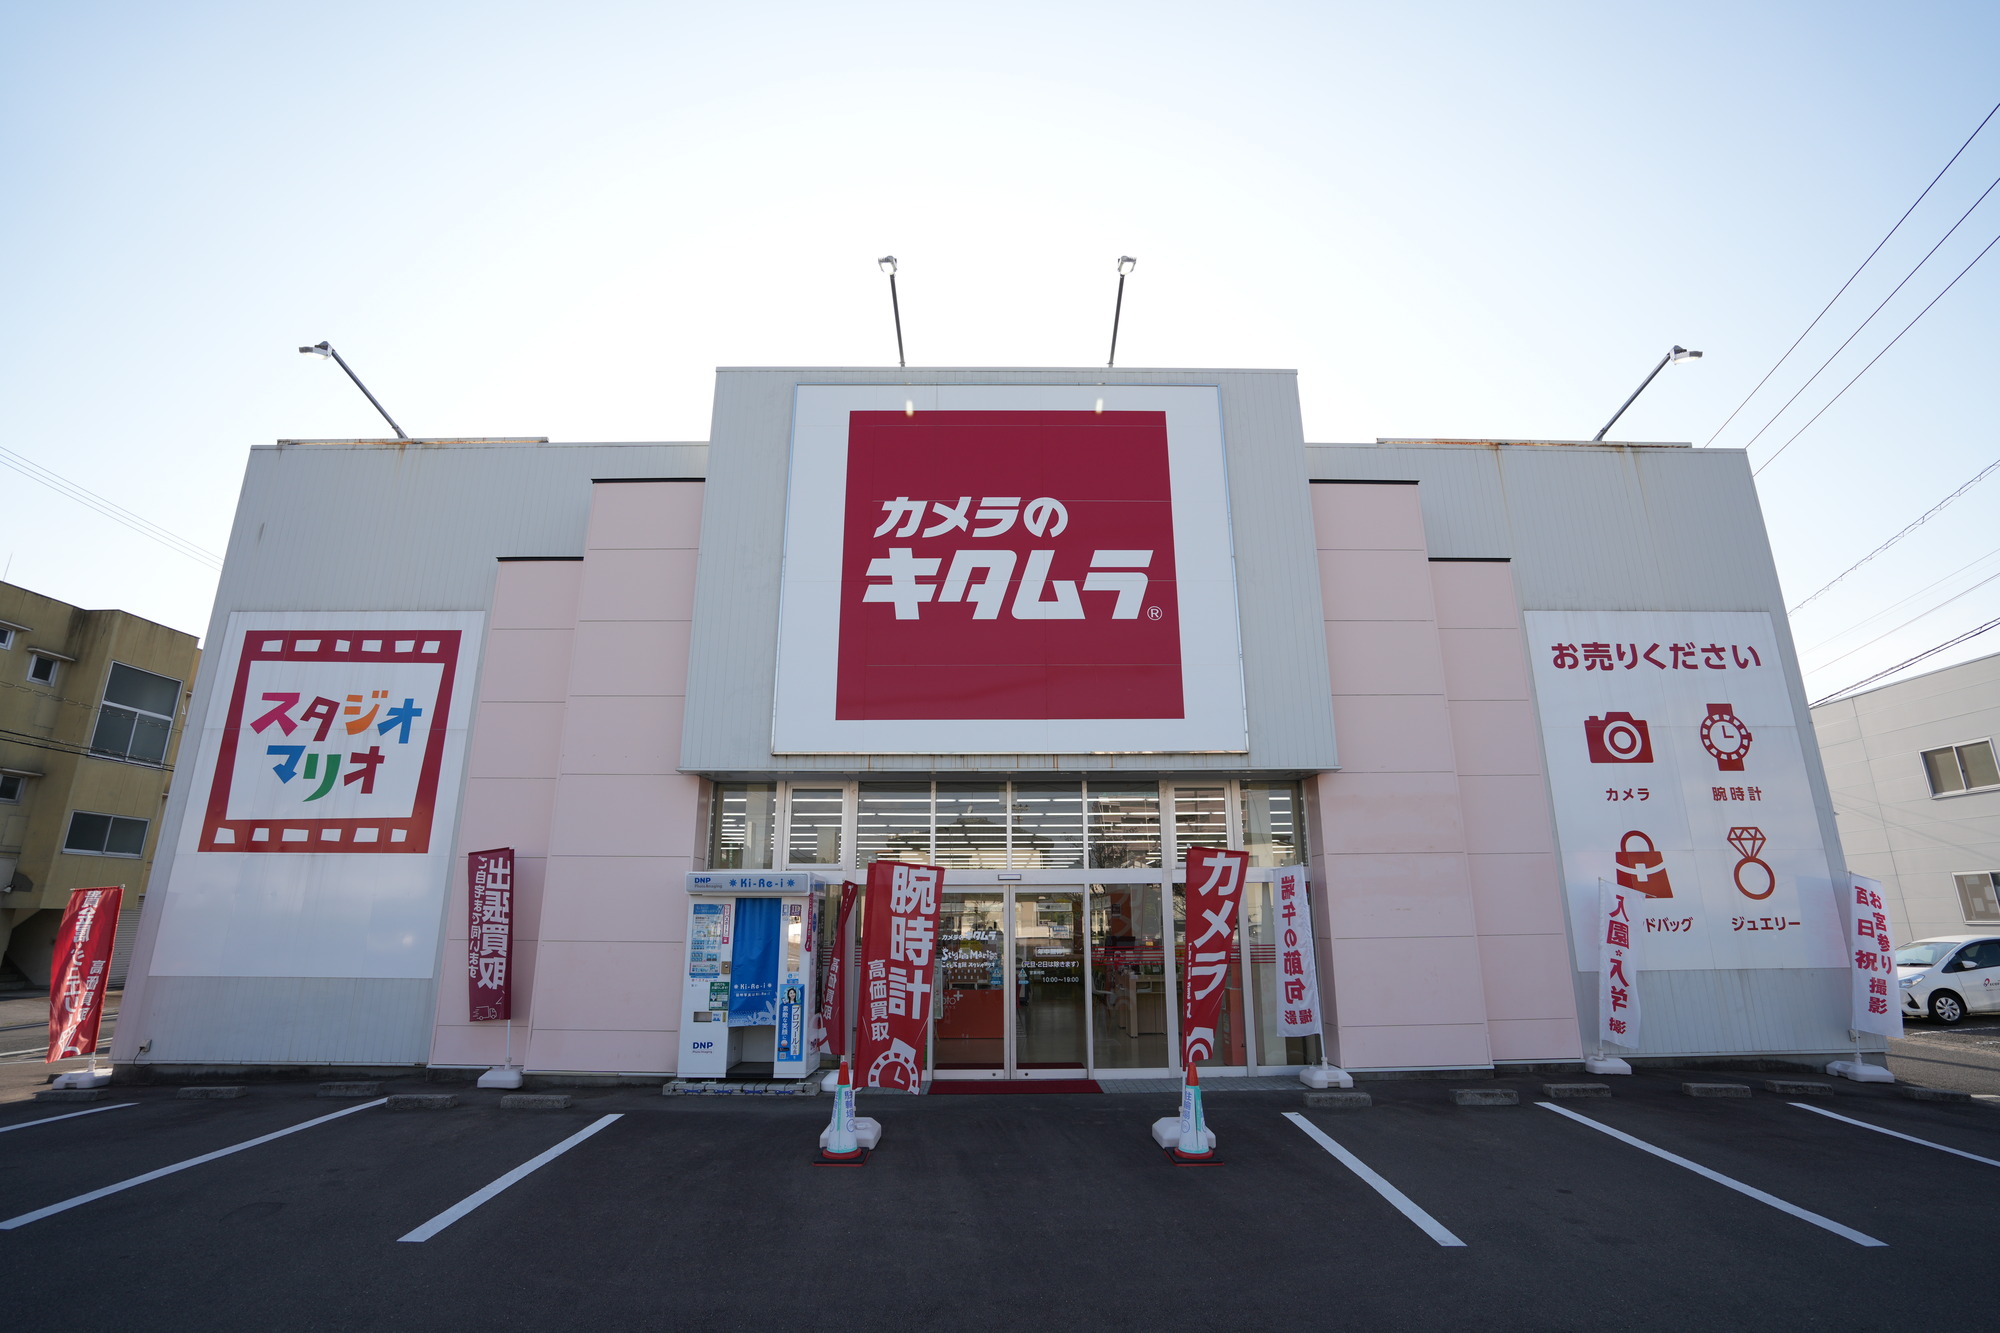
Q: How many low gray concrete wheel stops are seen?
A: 11